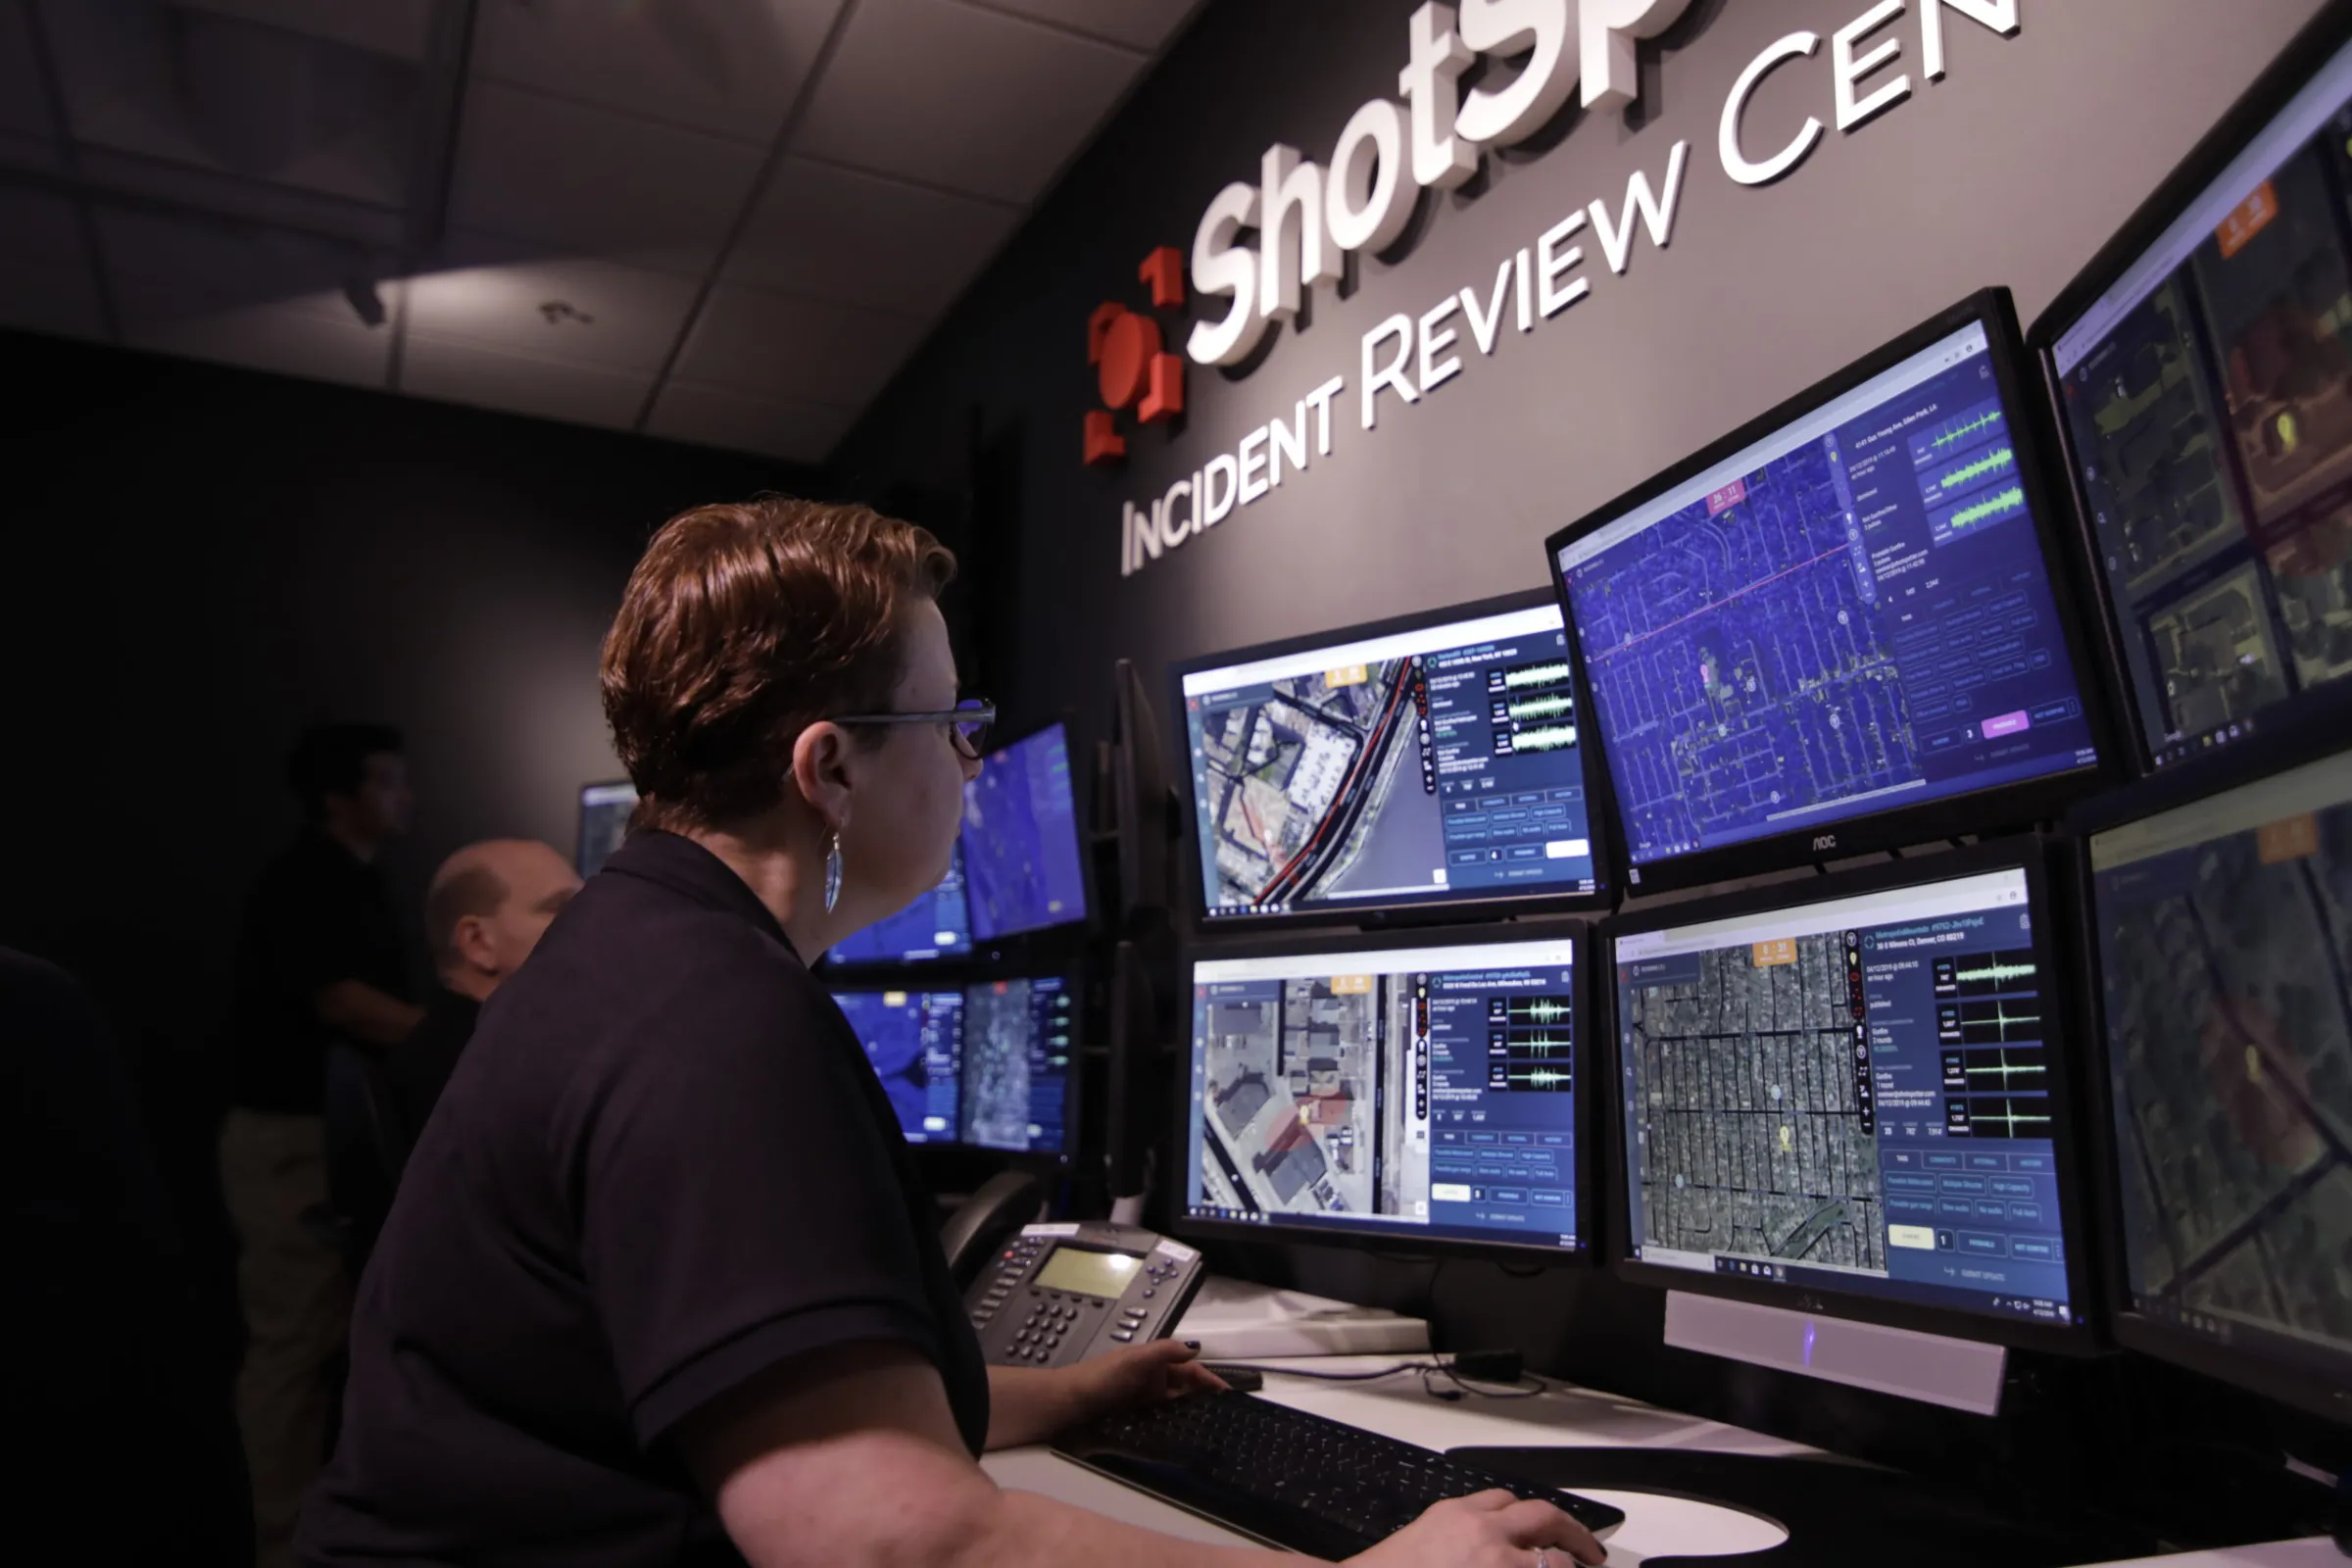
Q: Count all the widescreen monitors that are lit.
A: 11